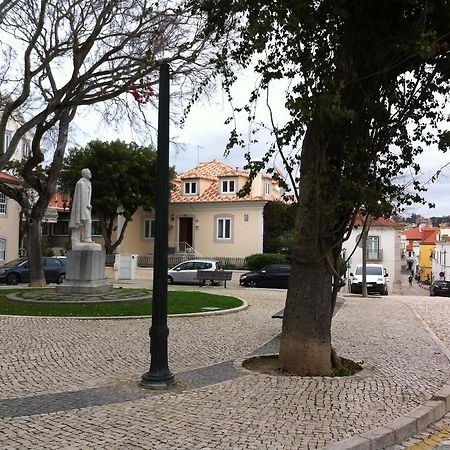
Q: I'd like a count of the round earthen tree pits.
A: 1